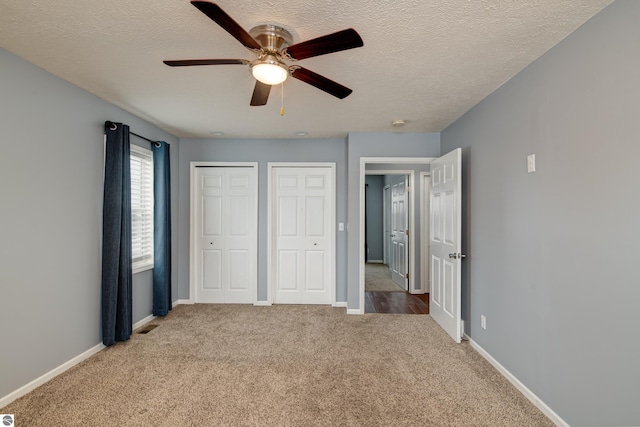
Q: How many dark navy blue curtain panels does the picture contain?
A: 2